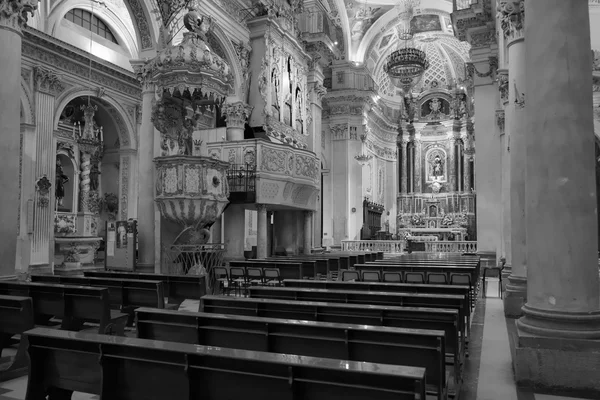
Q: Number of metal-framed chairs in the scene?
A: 11